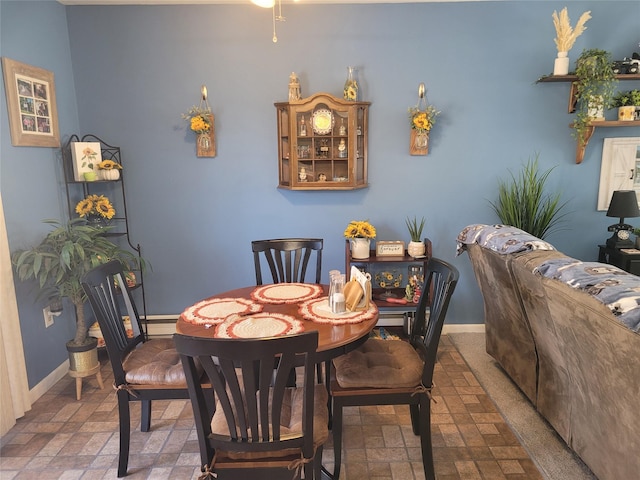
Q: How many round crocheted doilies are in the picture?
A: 4